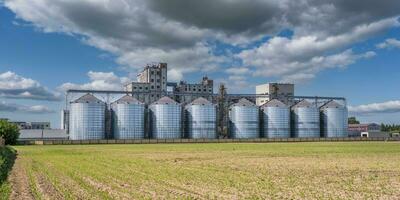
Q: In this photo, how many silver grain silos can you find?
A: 8